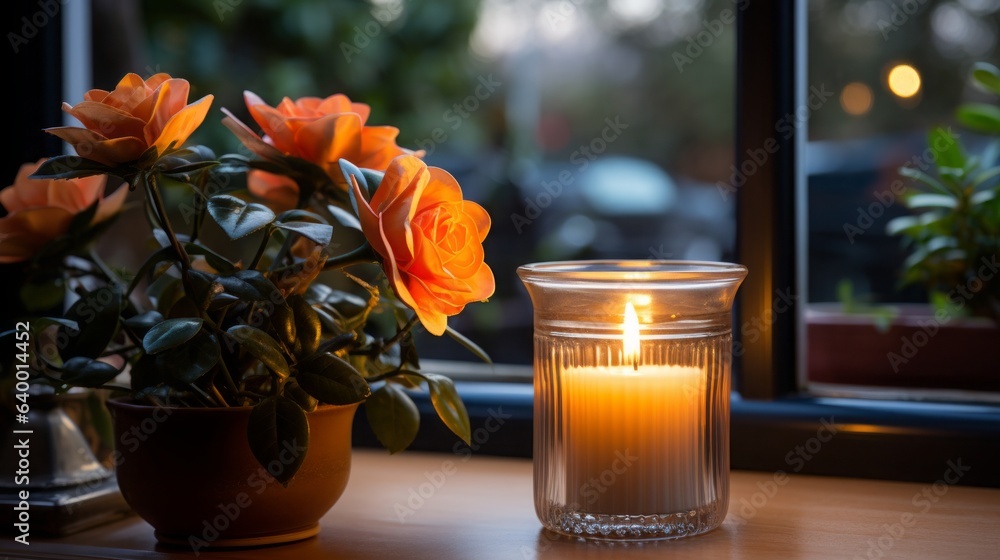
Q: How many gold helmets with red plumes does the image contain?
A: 0